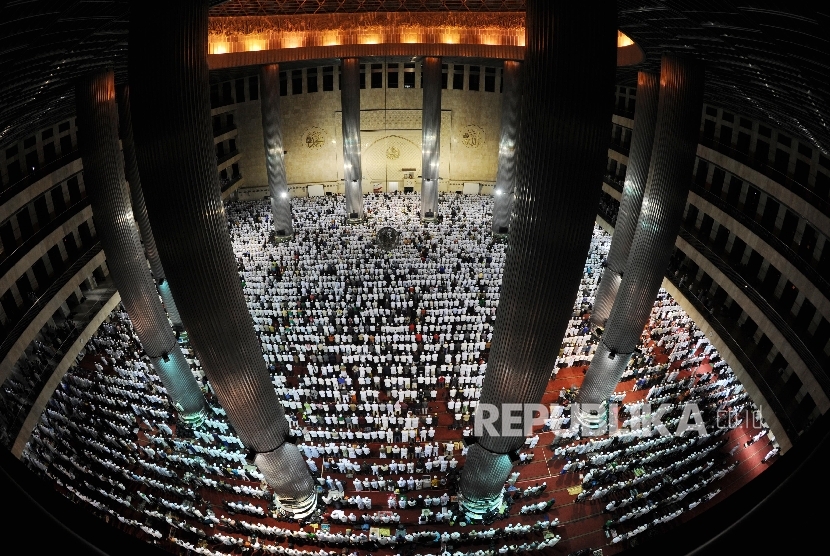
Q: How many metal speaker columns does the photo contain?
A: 10